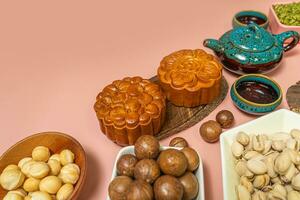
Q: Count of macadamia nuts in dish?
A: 9